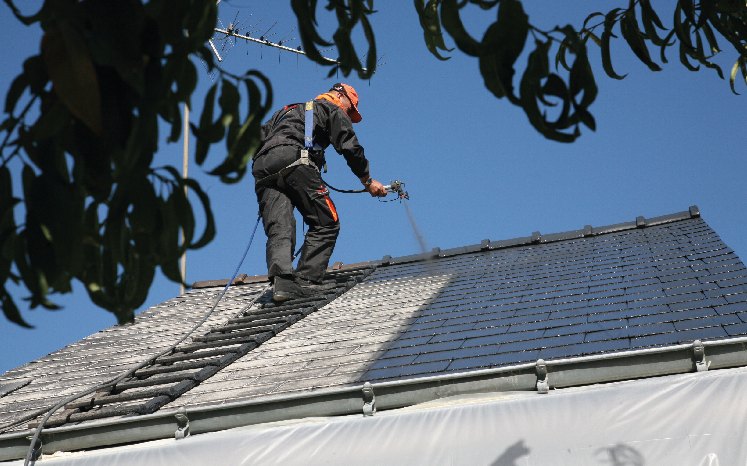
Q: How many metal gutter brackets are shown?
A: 5